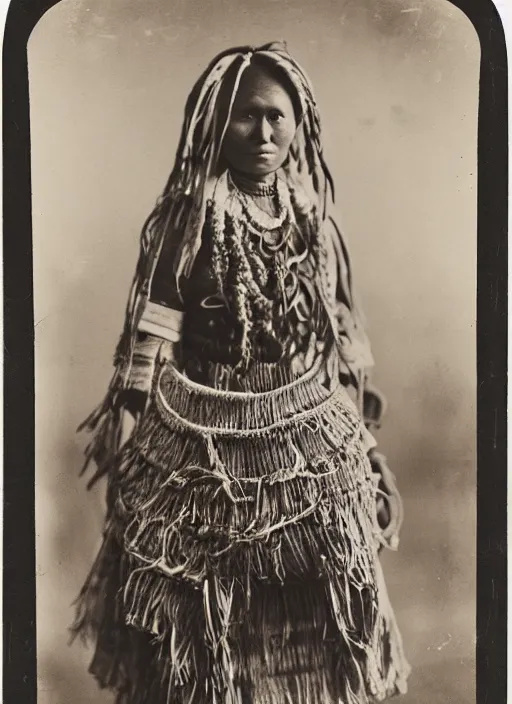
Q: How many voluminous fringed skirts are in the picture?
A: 1